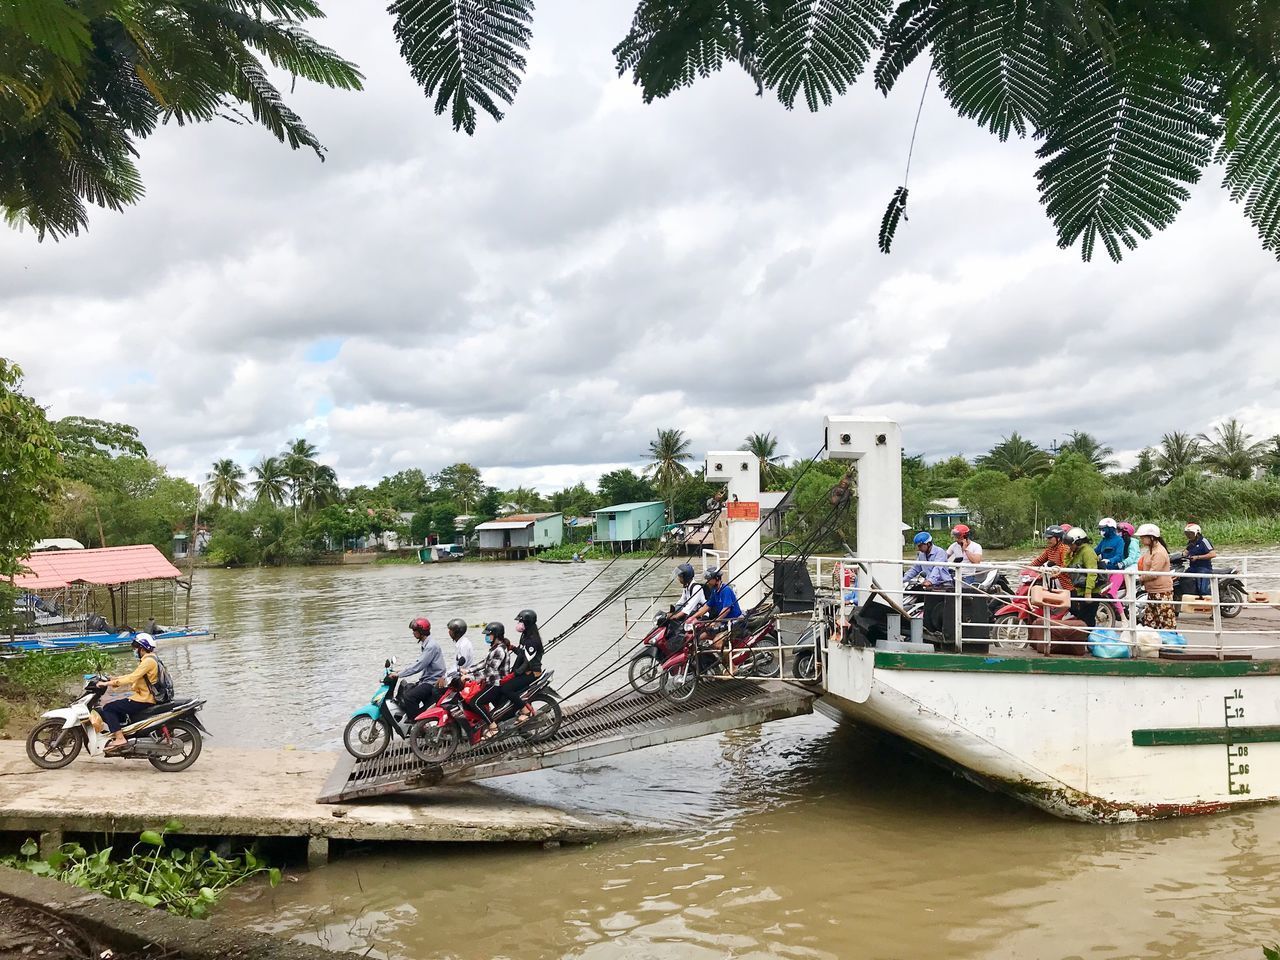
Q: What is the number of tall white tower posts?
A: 2